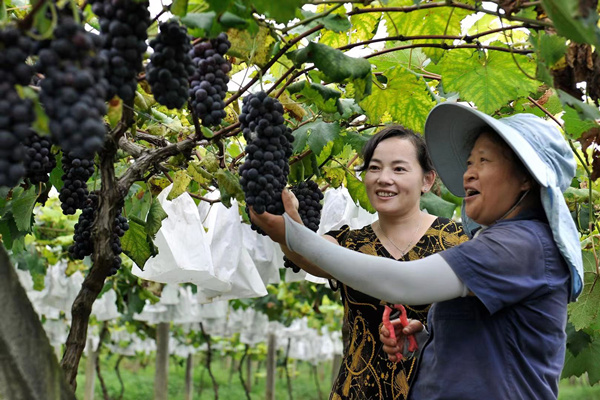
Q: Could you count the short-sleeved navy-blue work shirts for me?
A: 1